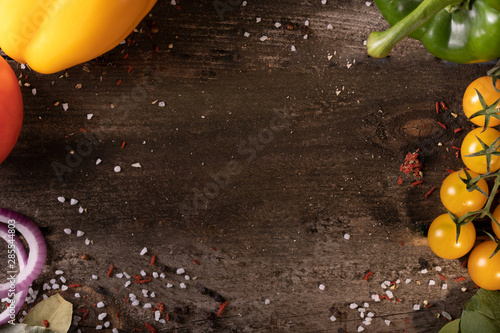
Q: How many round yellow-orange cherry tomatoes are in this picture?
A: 6